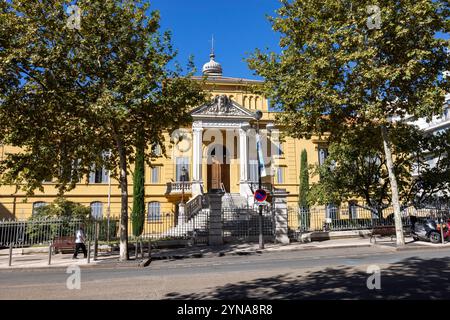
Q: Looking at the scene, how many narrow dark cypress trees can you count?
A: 2